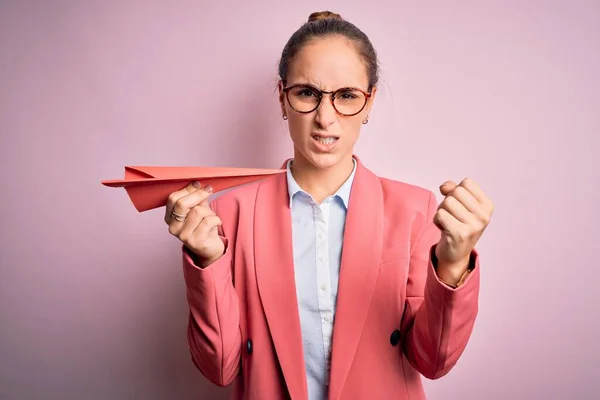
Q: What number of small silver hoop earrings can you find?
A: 2